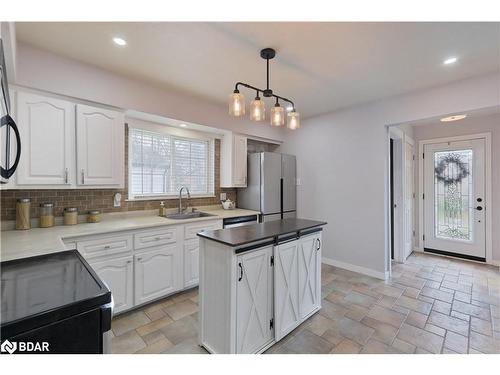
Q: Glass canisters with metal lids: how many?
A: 4